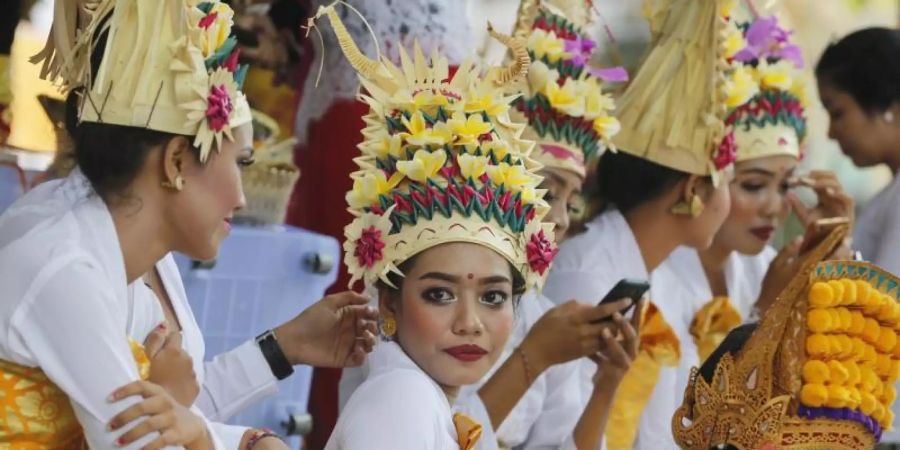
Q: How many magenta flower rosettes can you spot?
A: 4